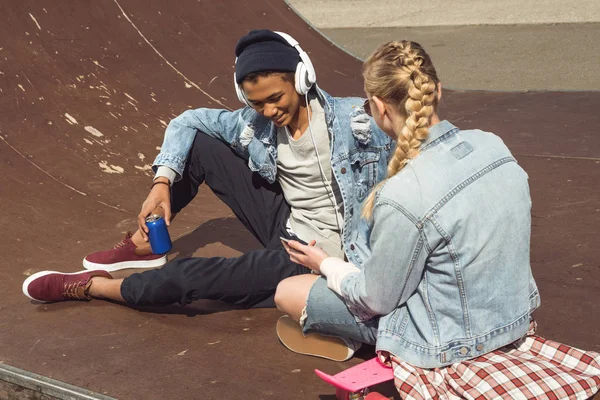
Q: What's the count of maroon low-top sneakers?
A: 2